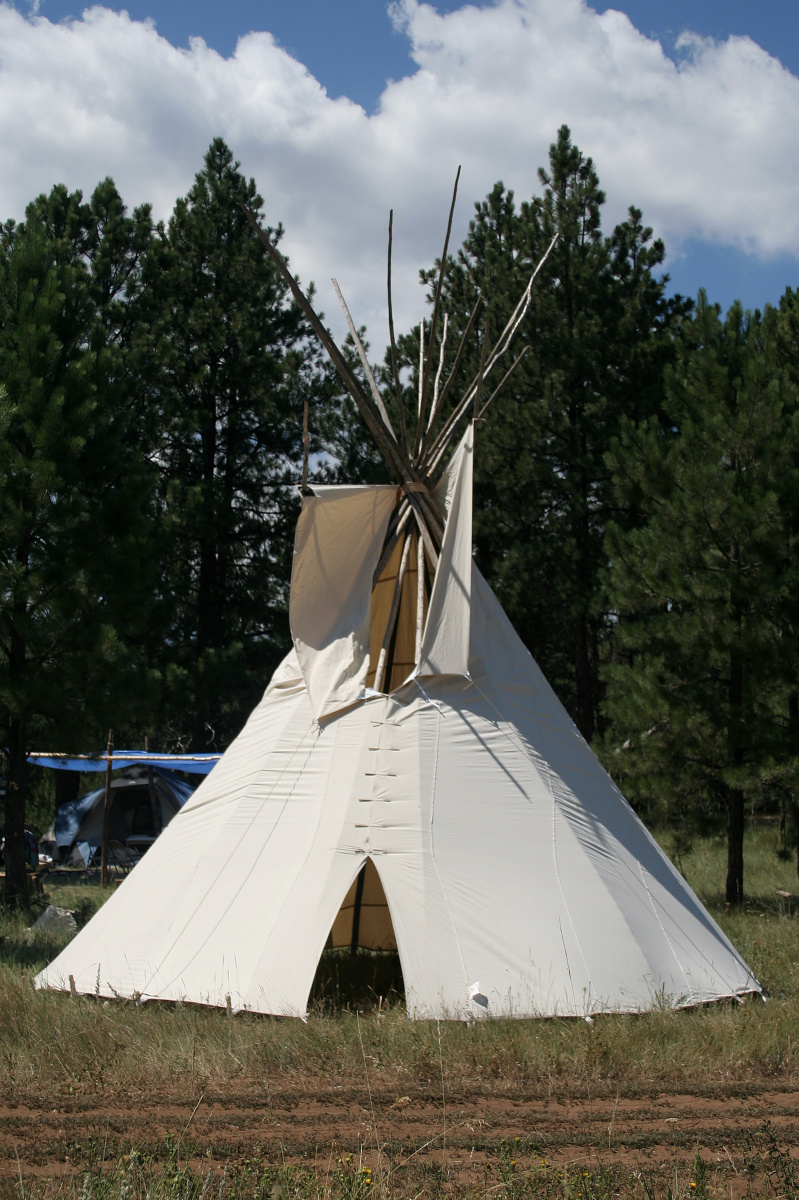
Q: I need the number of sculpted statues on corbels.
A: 0